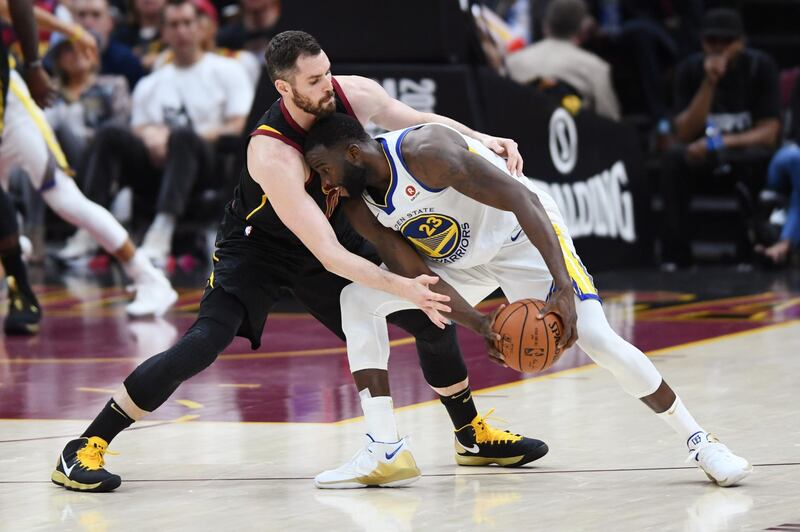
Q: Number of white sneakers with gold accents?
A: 2